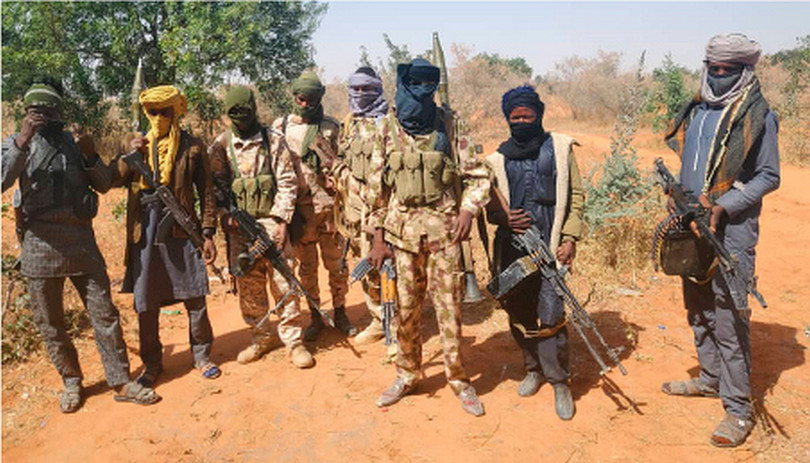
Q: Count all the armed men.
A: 8